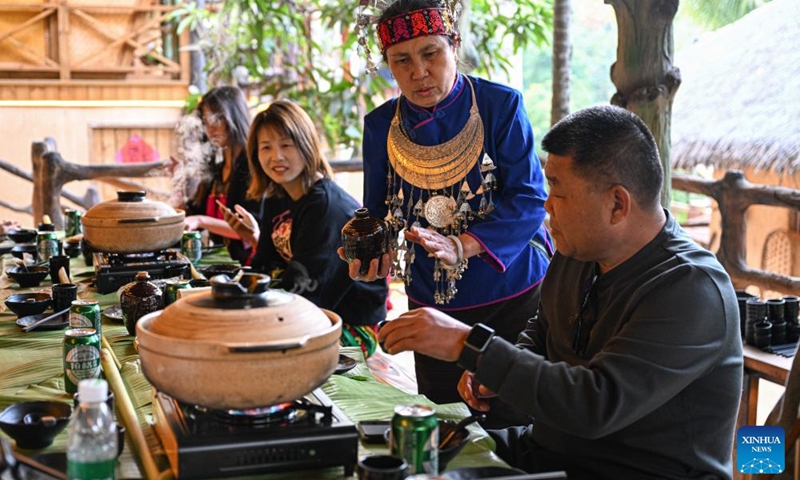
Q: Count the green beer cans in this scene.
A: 7